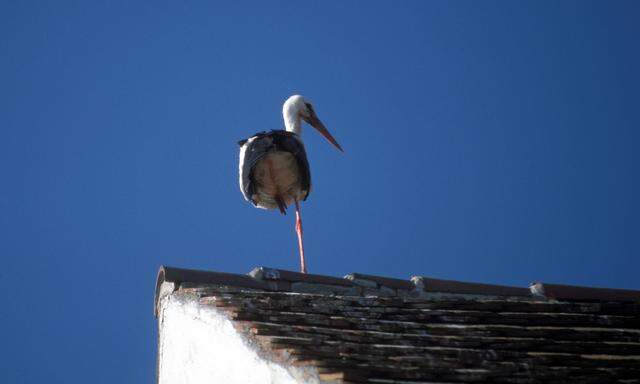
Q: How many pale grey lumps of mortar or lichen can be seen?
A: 4